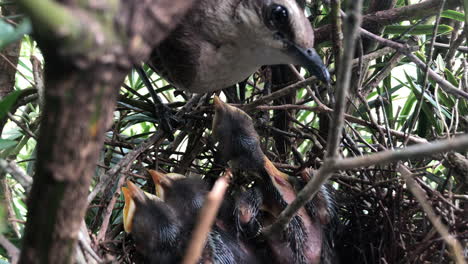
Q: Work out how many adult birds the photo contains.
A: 1